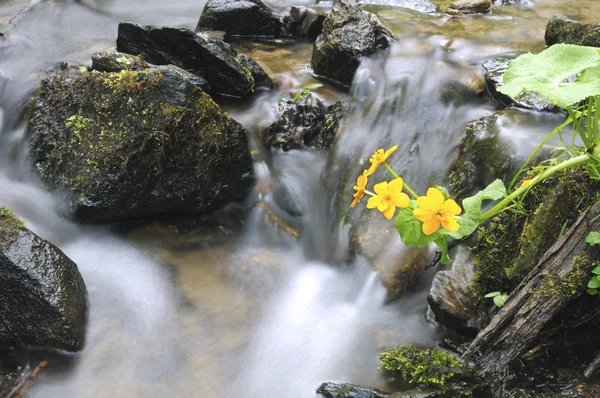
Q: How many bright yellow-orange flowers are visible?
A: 4